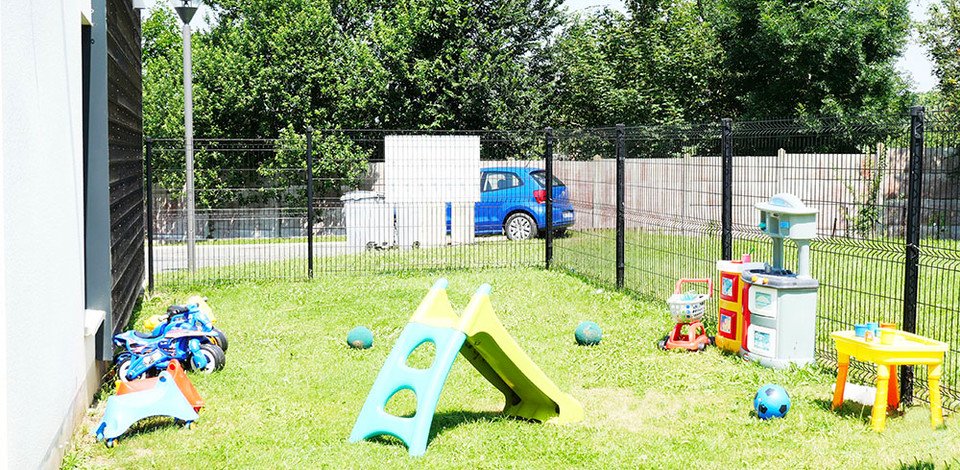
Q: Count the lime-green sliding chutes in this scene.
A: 1